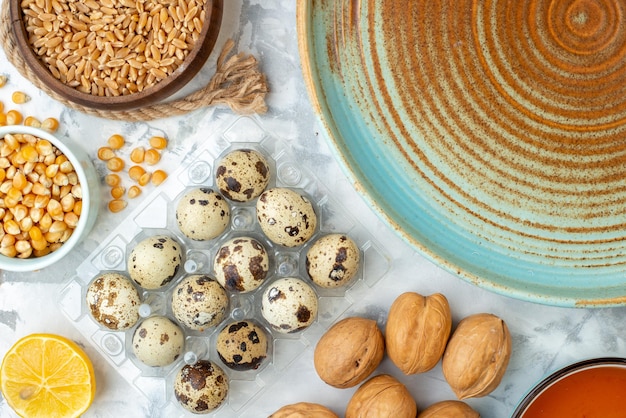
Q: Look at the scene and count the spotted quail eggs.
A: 12